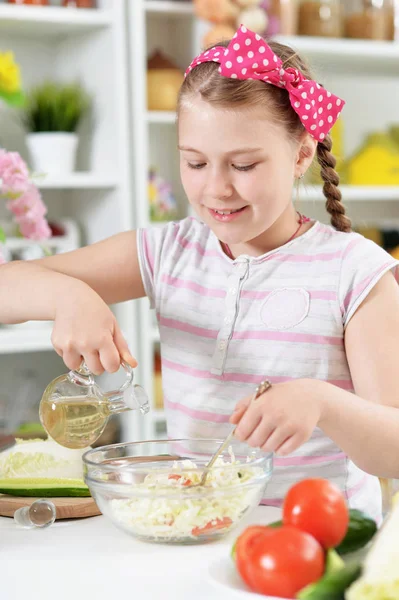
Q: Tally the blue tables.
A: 0